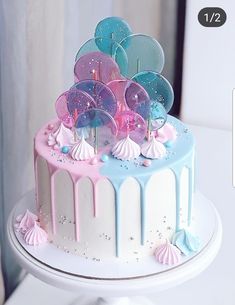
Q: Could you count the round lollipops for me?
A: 11